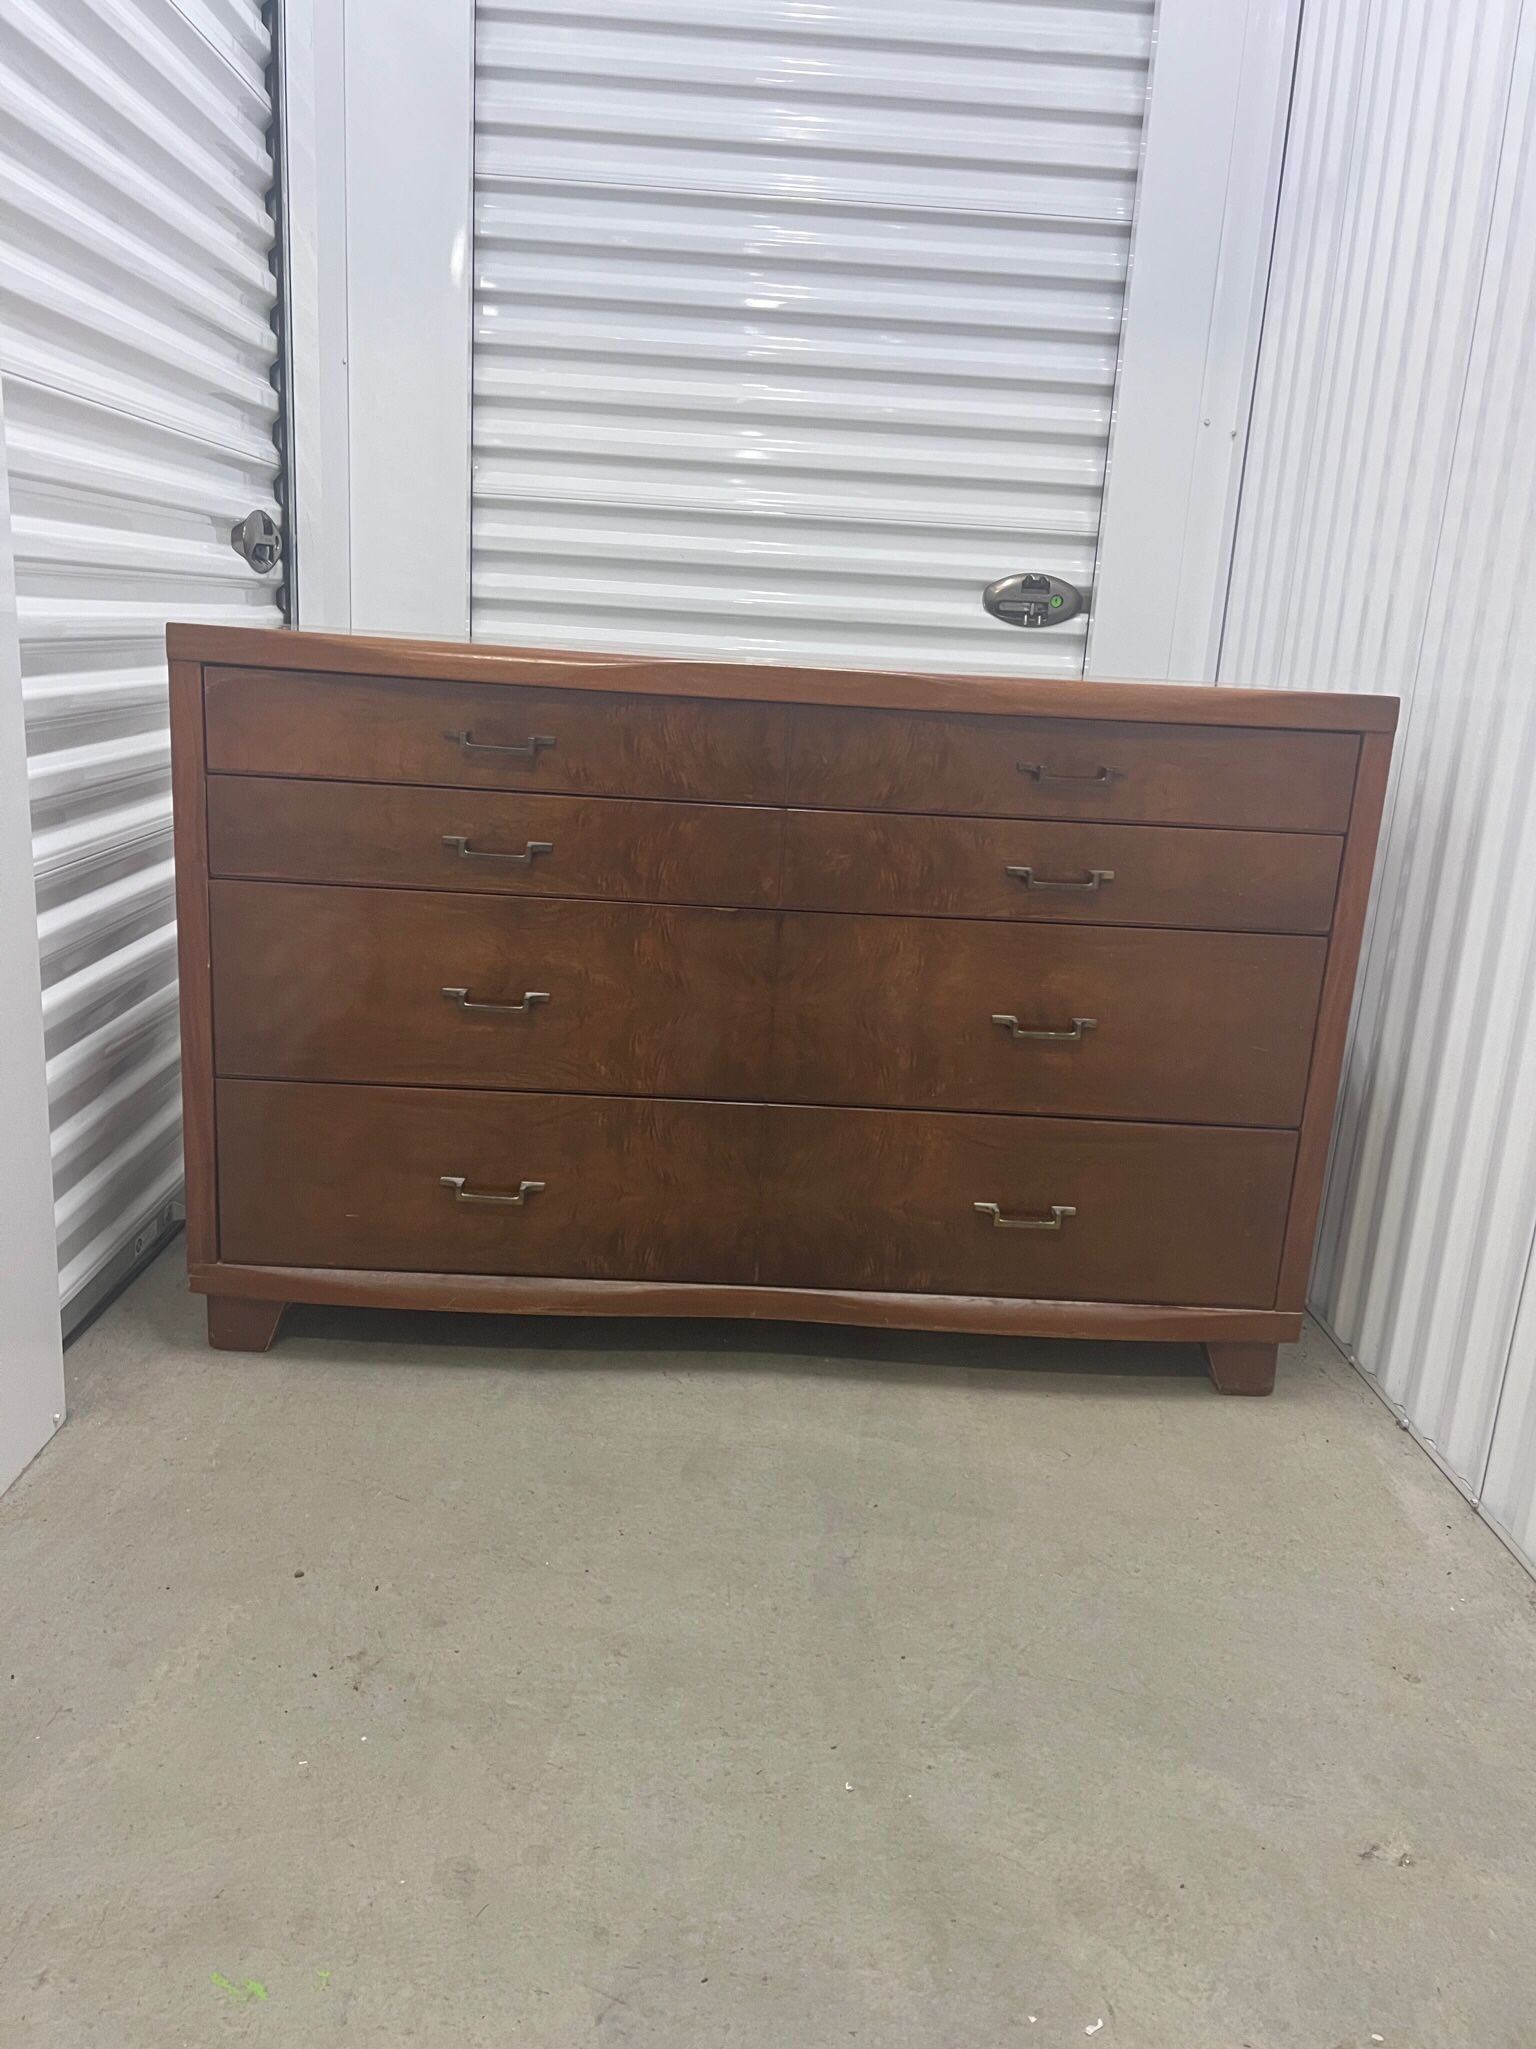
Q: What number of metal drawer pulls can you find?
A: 8